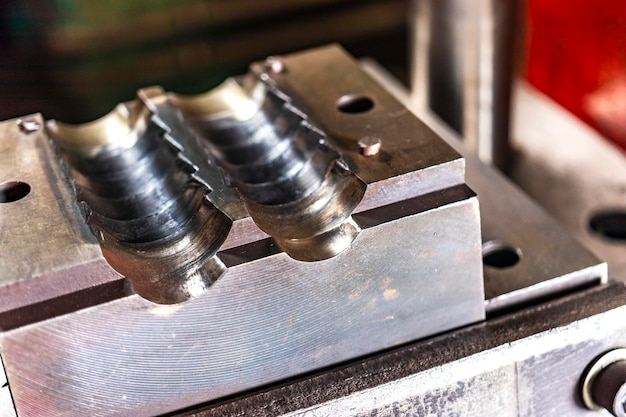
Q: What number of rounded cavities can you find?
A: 2